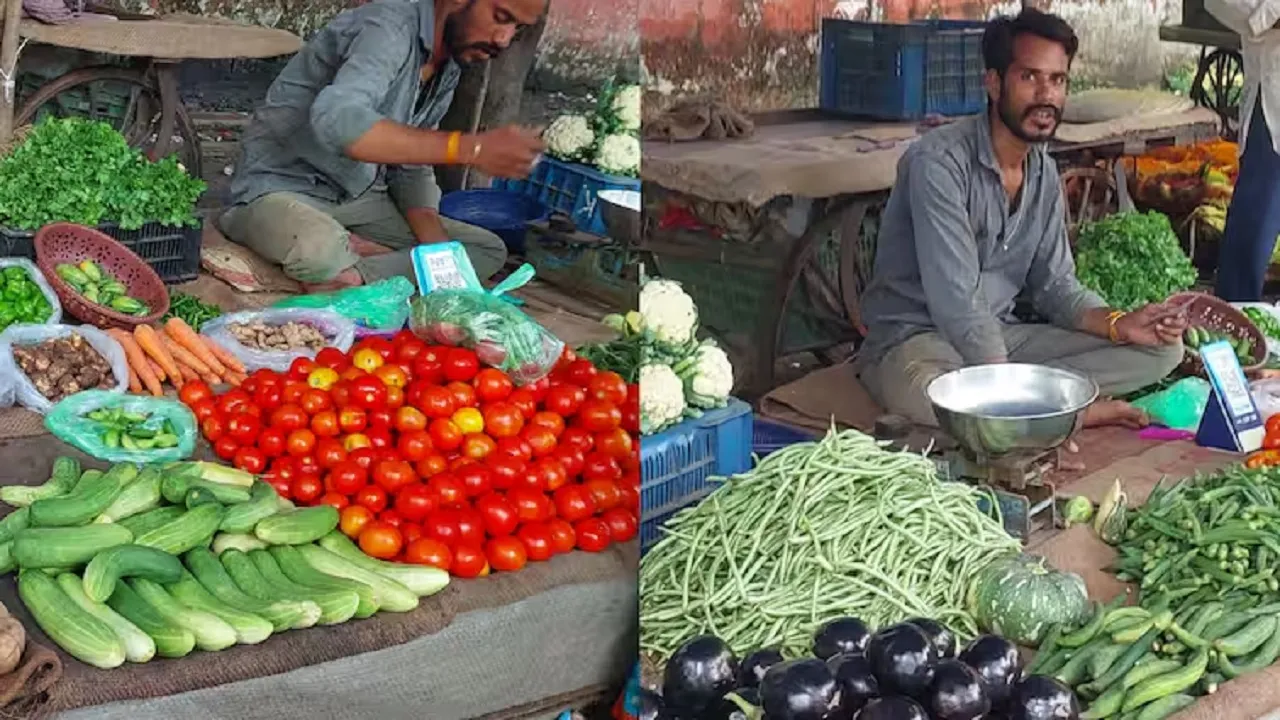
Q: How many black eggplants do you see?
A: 13